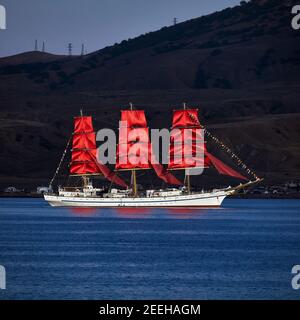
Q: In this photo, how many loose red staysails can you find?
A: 3